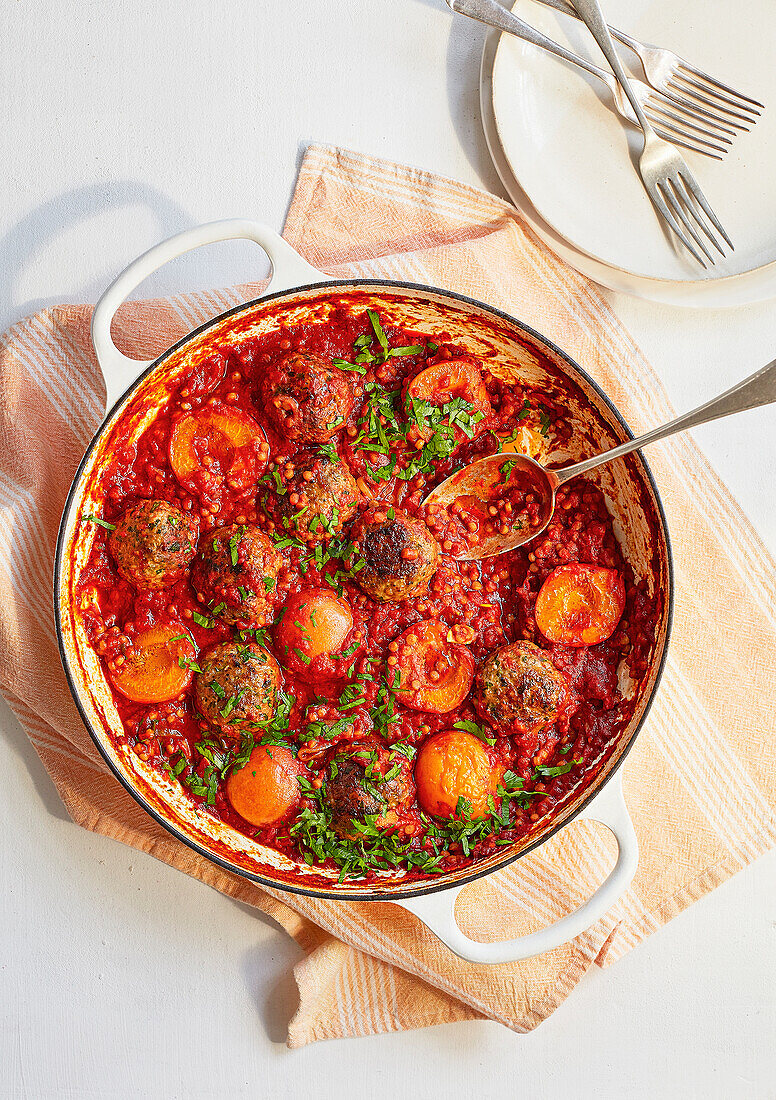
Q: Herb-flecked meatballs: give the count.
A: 8